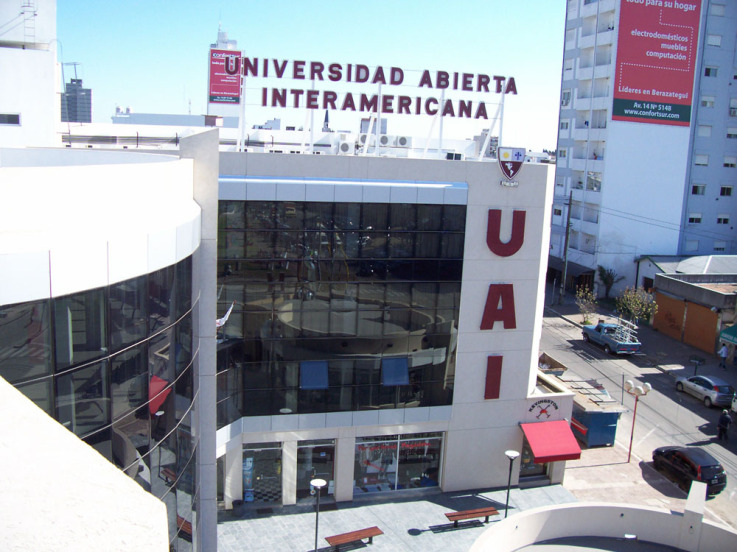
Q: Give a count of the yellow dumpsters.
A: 0